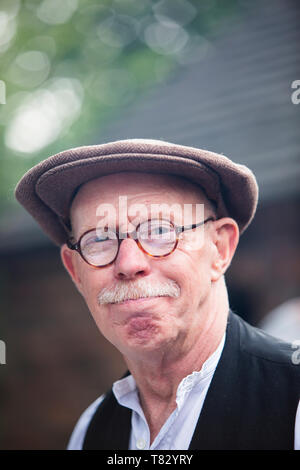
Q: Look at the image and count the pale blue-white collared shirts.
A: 1